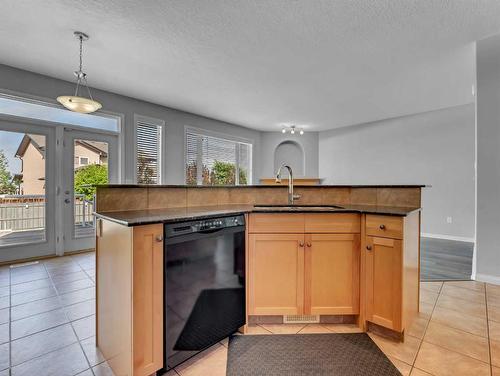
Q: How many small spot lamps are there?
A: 3